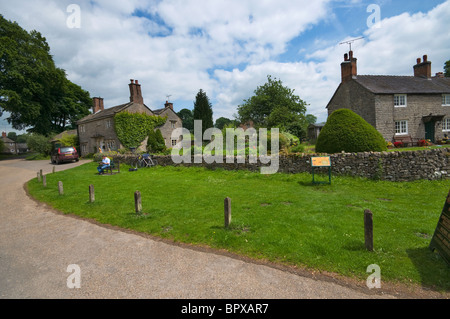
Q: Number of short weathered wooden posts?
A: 9